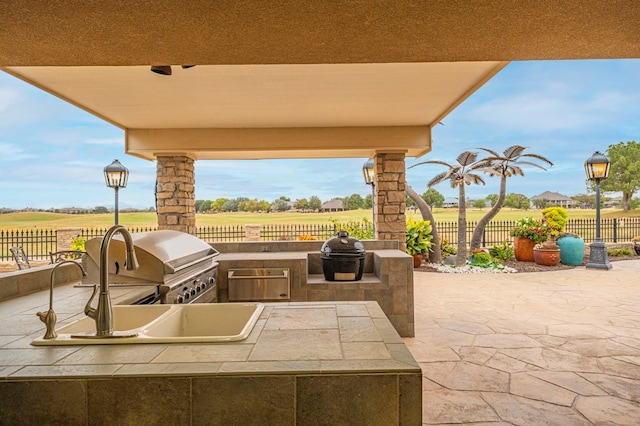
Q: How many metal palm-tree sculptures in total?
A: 3